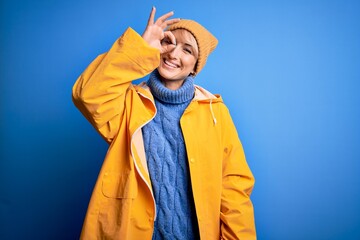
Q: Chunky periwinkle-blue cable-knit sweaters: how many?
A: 1